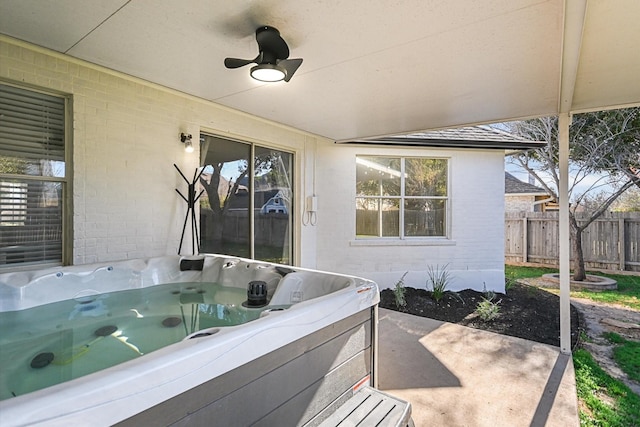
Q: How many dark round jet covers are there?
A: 3